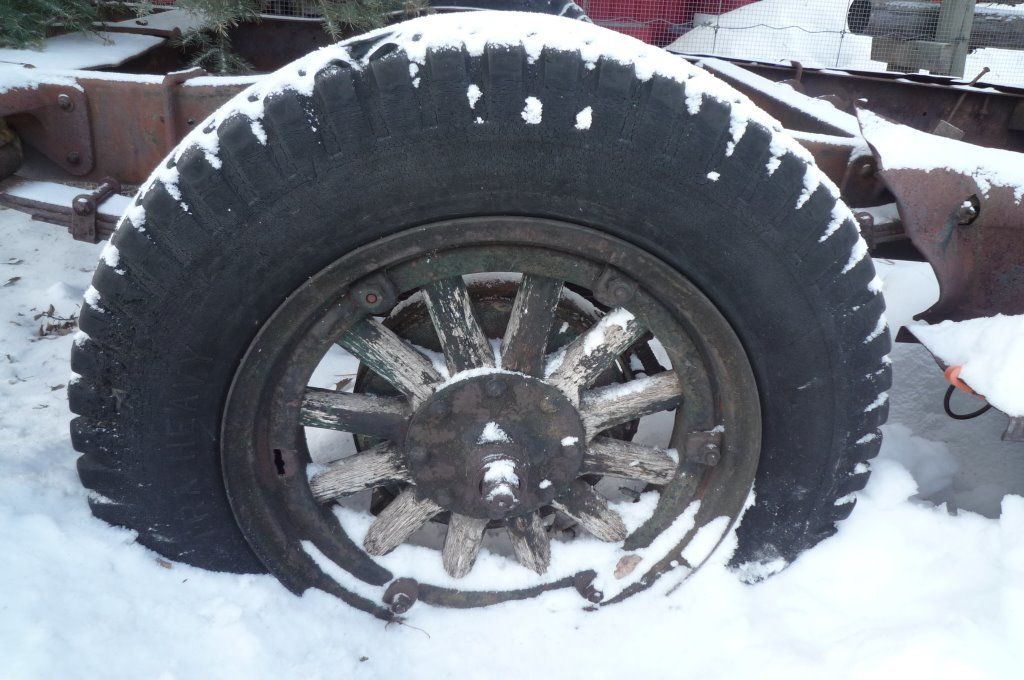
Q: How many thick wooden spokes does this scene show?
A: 12